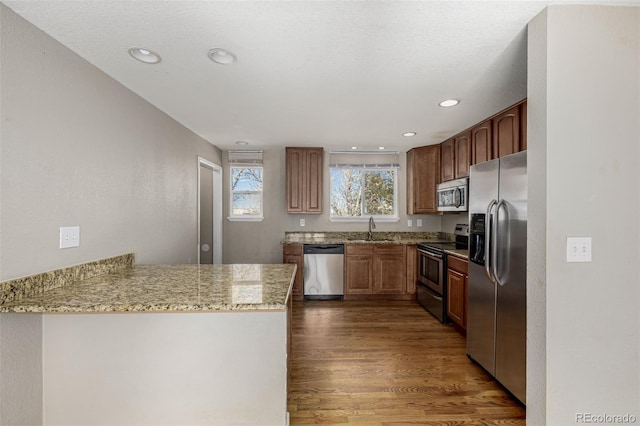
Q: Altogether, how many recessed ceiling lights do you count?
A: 7